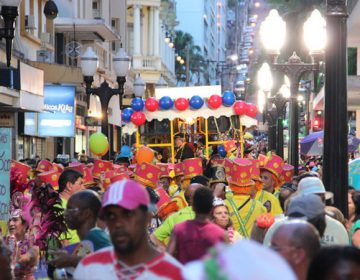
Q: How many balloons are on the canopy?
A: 11